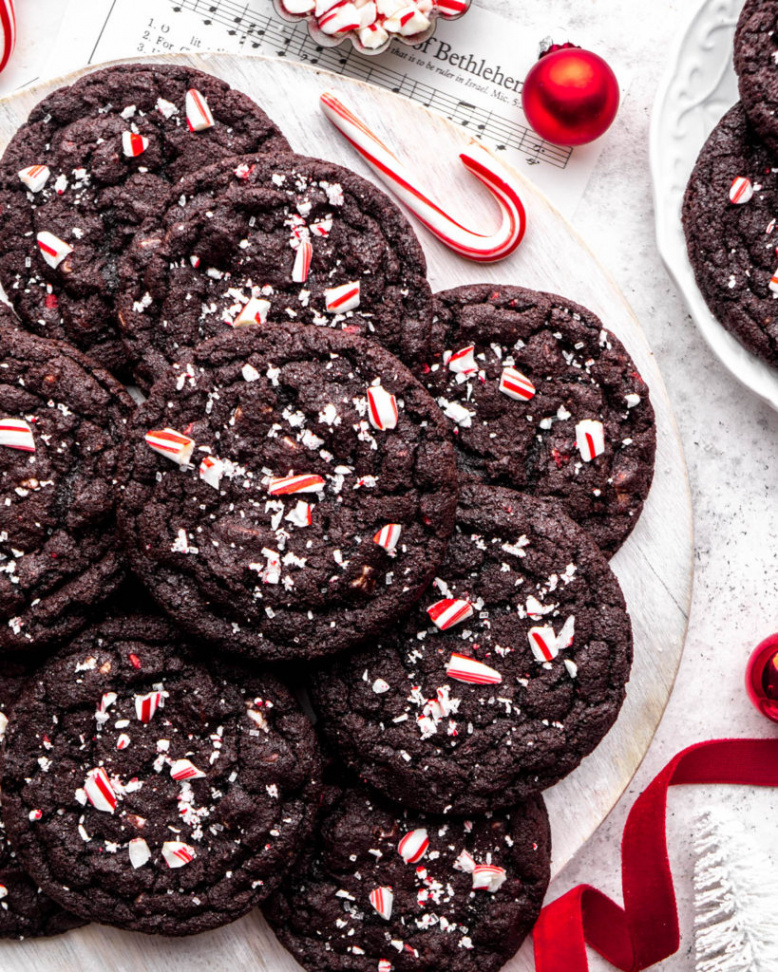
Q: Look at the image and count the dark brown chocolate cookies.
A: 11